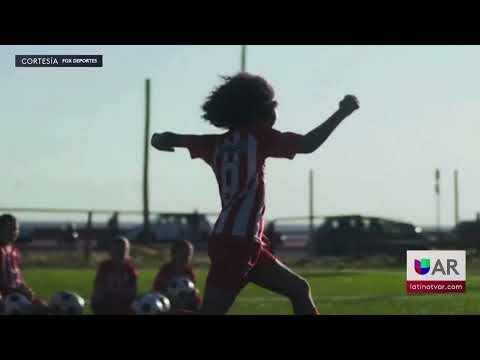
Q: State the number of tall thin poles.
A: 5